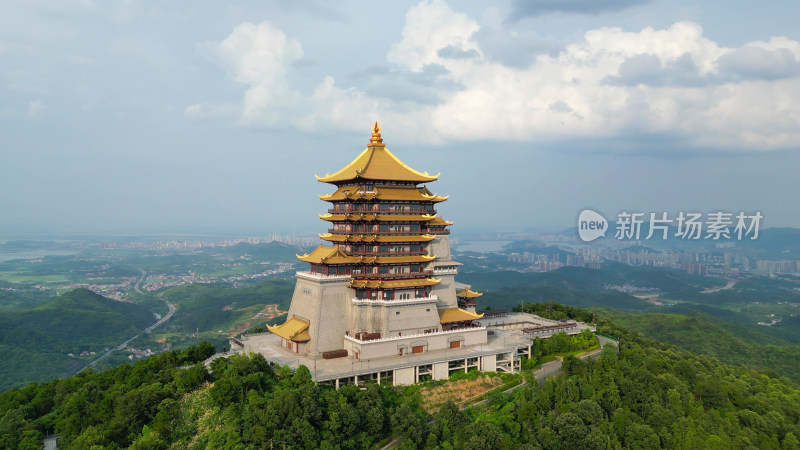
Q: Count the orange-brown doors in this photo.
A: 5